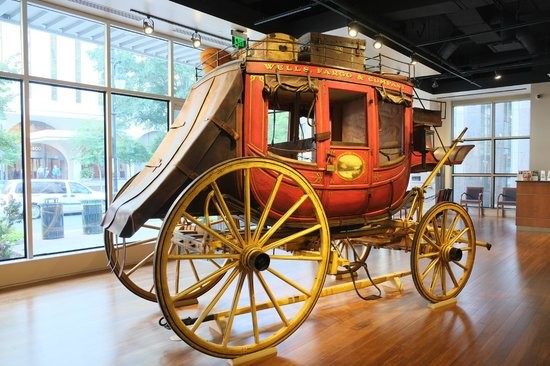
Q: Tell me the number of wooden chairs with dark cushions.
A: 2